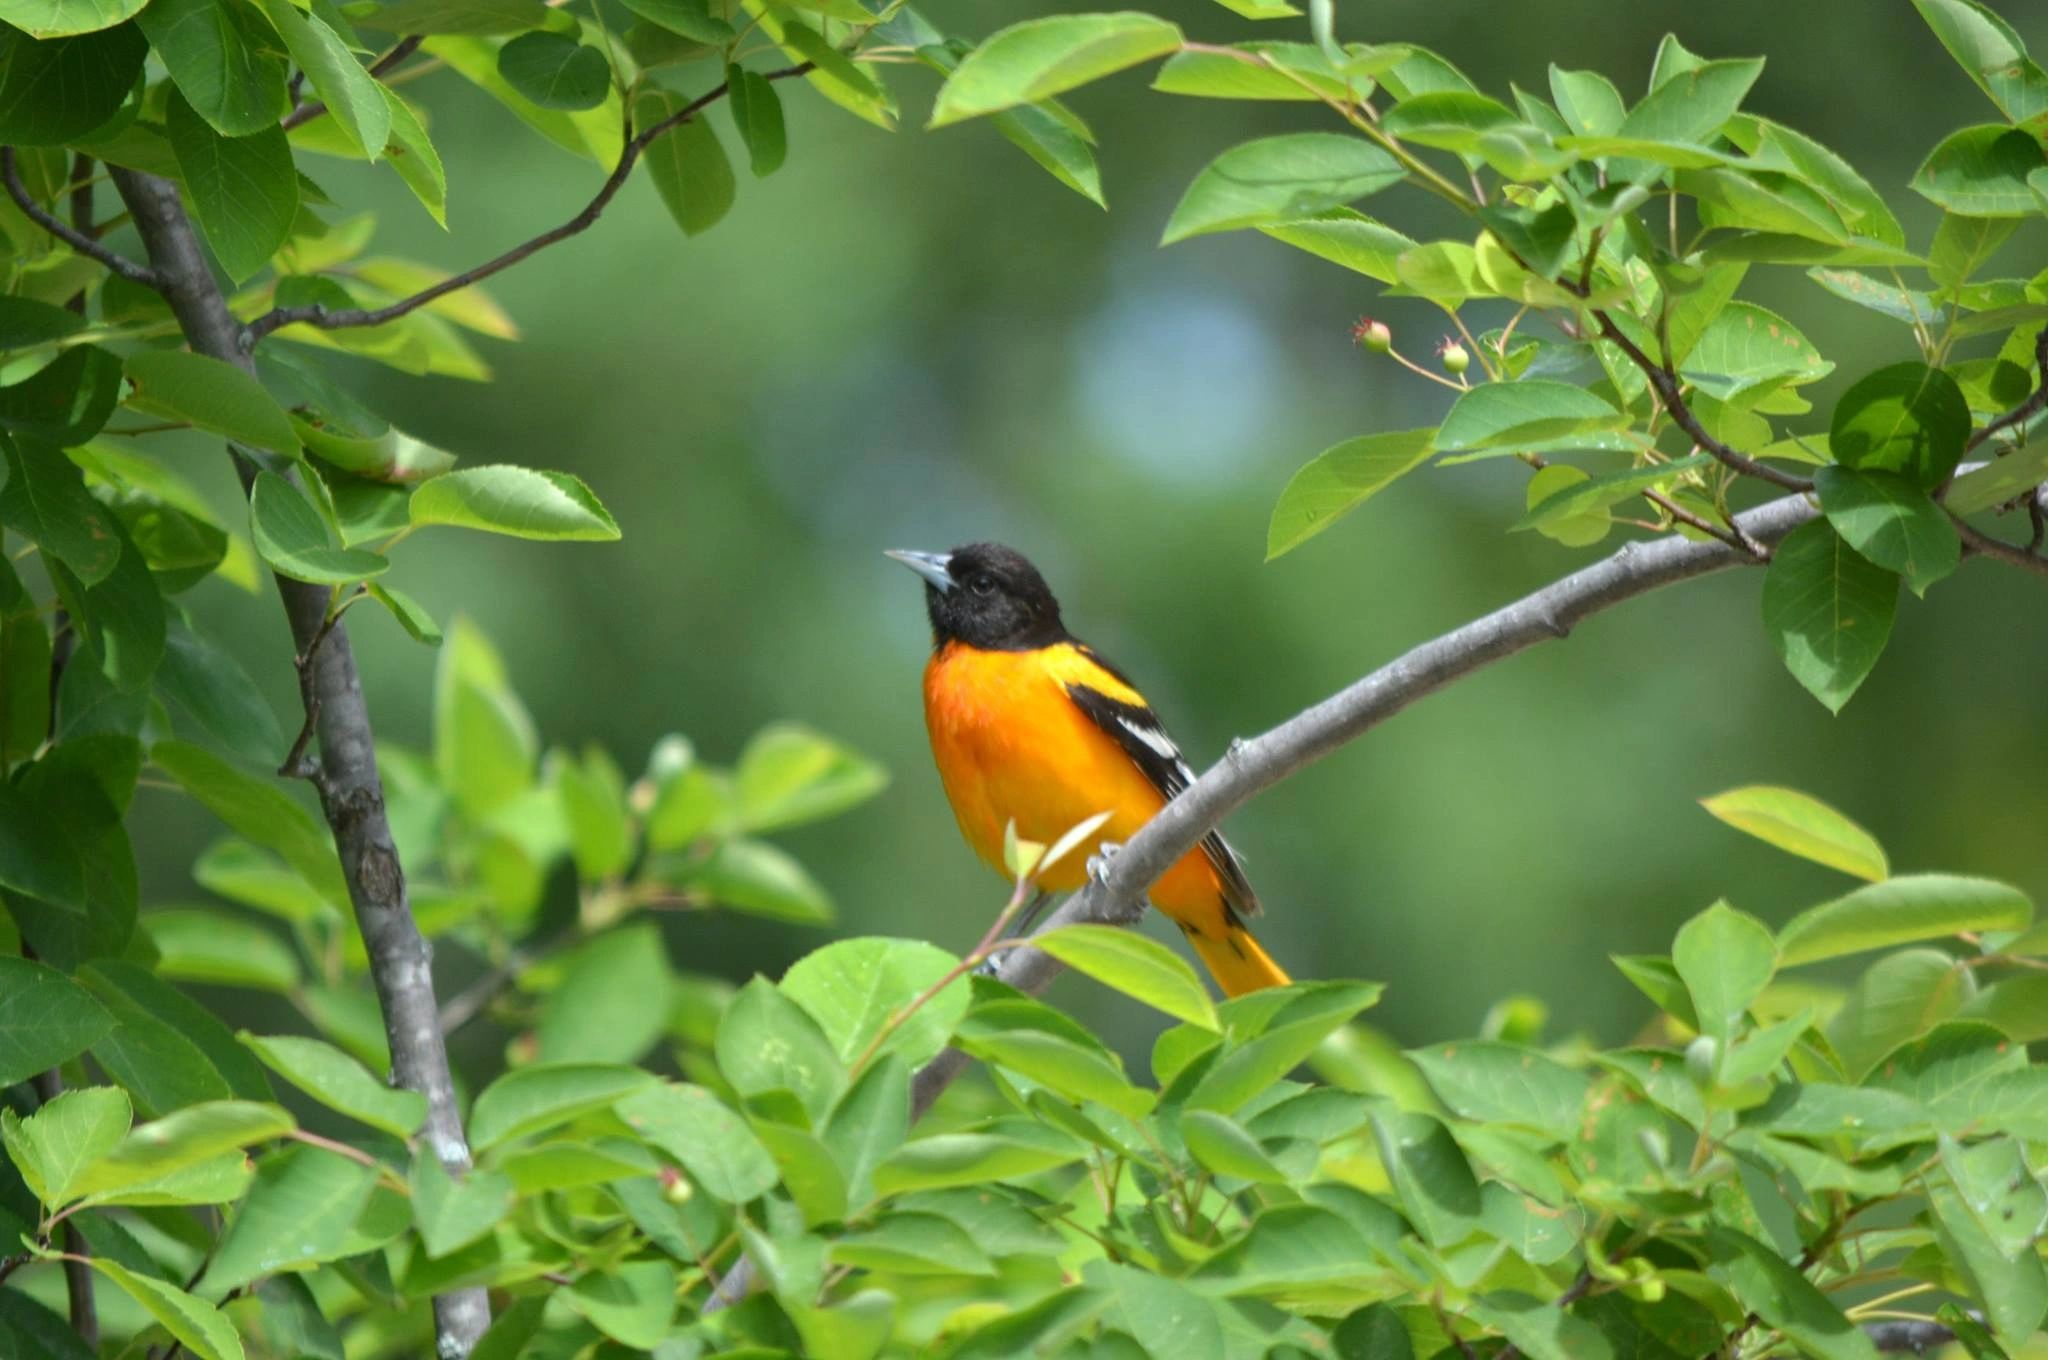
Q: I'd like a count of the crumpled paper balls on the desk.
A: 0